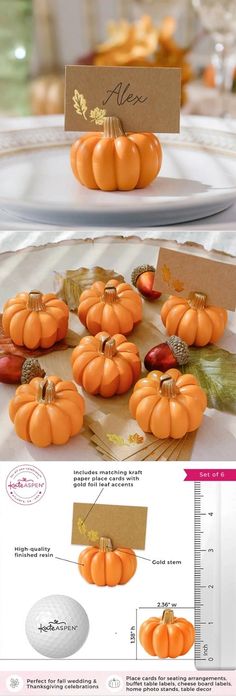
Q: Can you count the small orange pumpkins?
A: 9